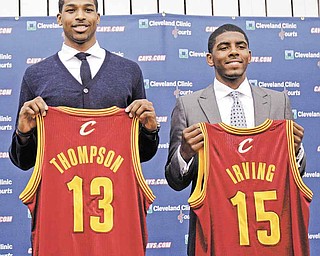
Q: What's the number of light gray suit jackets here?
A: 1